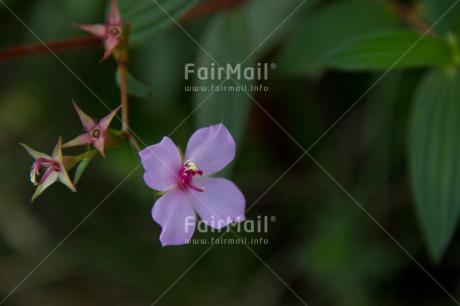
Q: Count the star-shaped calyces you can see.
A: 3